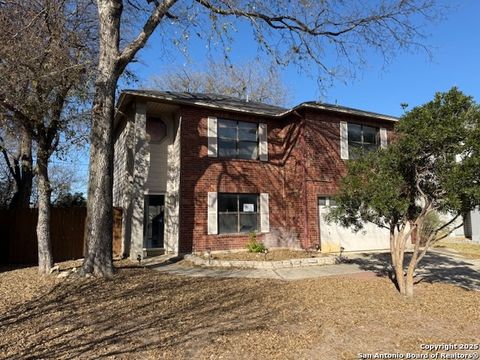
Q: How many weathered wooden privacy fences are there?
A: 1